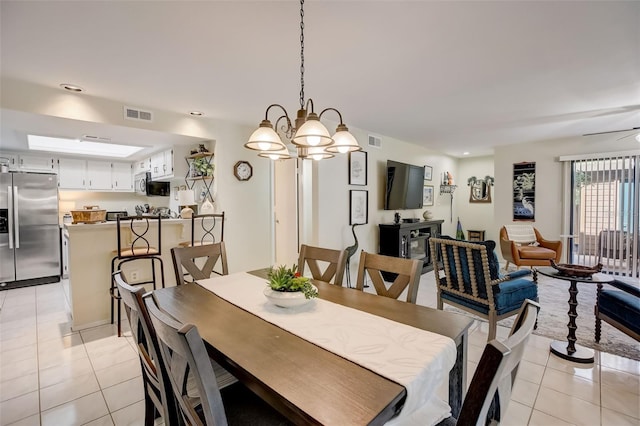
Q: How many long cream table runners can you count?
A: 1